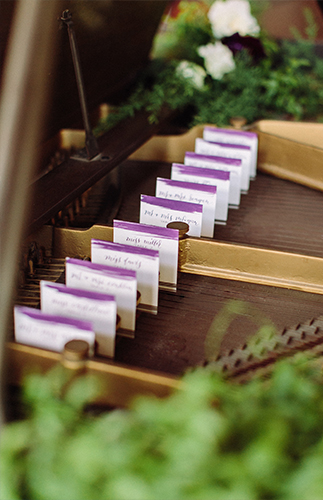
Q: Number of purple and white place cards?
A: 11